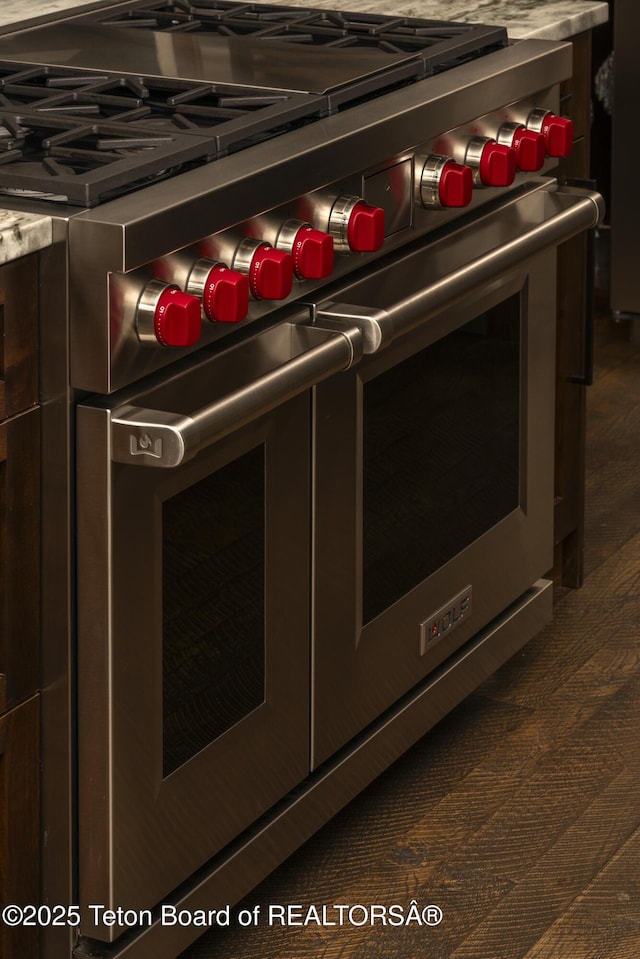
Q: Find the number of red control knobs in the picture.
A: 9